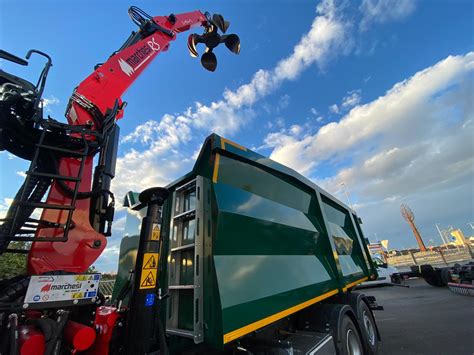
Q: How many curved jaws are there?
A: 4